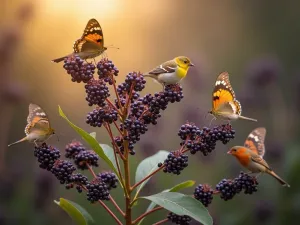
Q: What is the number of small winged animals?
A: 5